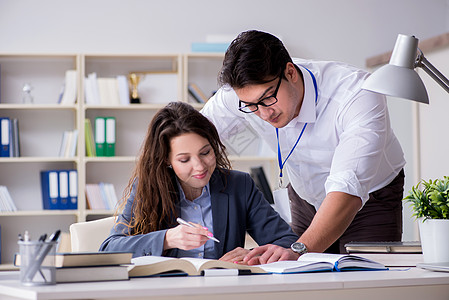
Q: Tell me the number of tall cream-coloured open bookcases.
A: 3